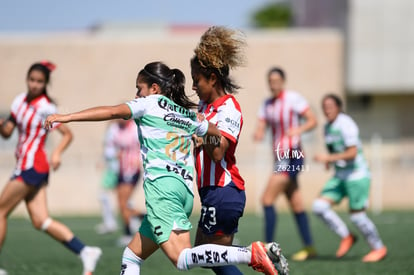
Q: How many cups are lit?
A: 0